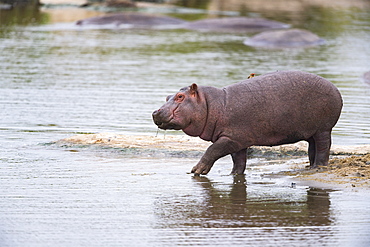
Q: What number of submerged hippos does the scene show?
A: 3